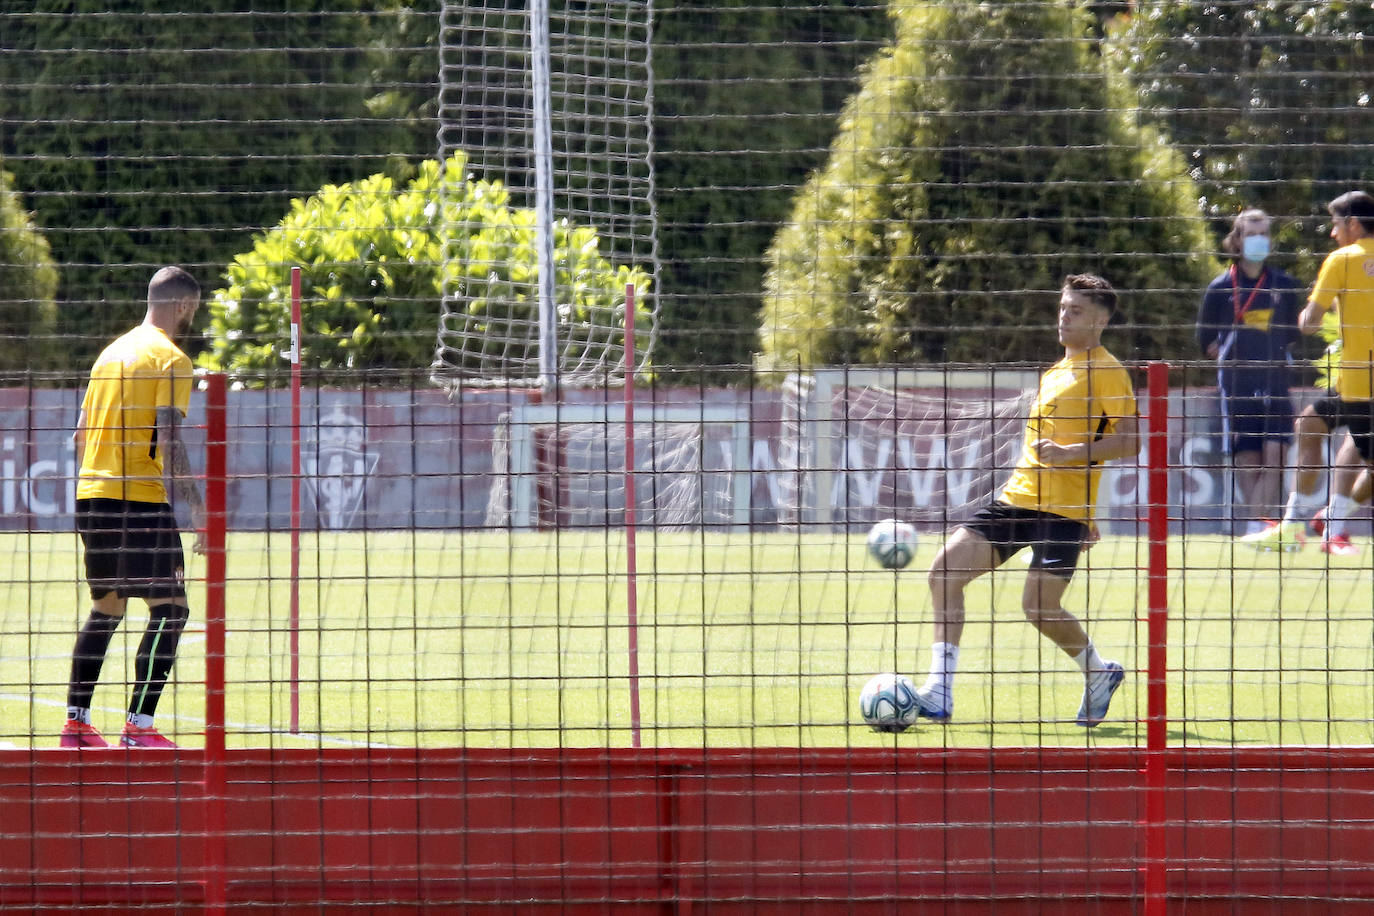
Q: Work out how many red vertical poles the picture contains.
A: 4